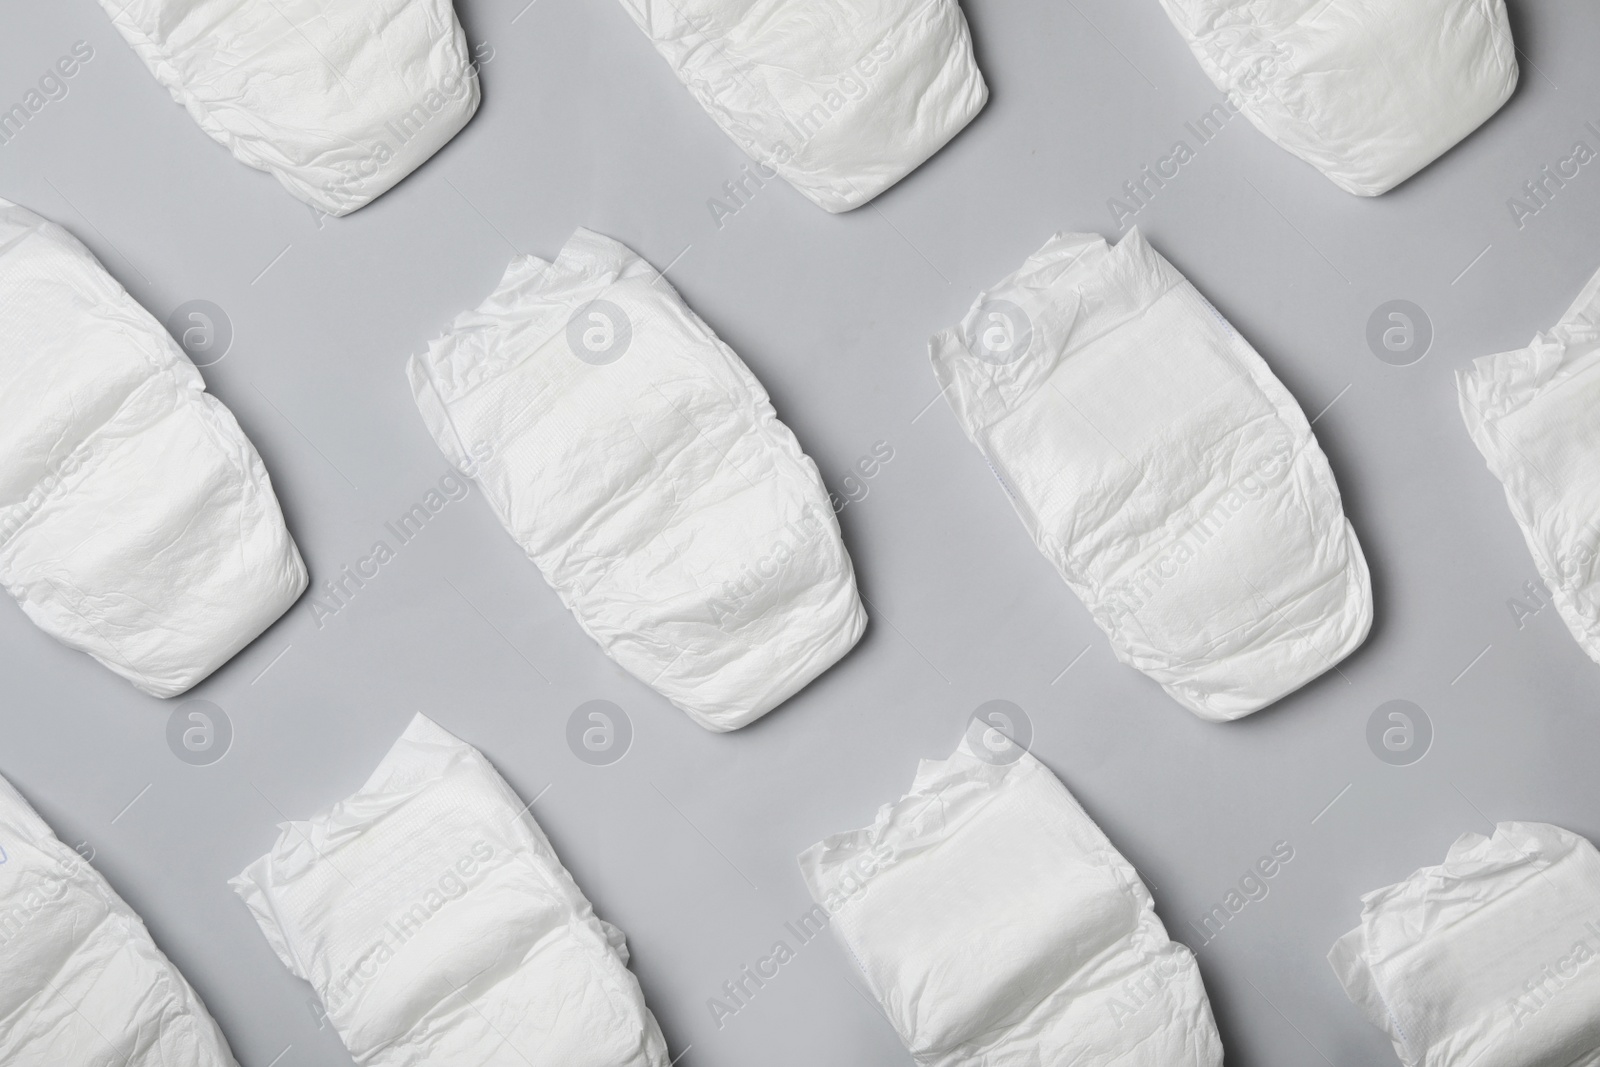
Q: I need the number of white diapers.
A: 11